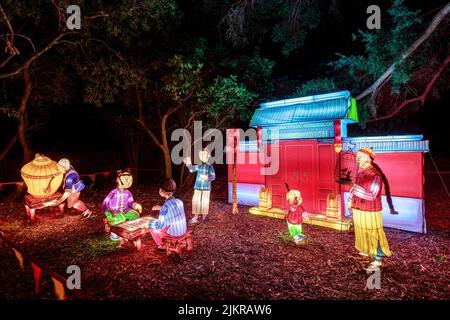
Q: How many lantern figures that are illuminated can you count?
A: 6